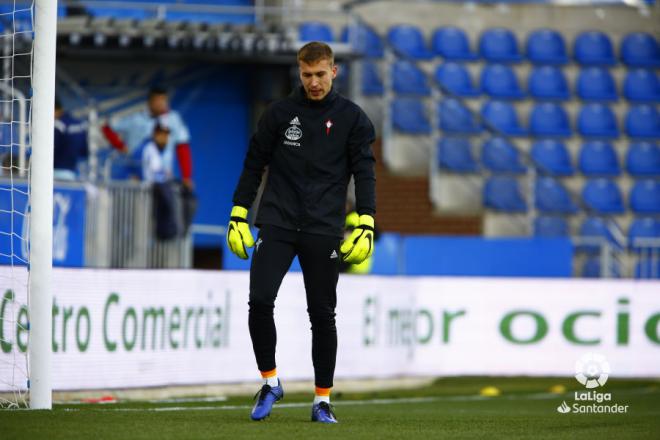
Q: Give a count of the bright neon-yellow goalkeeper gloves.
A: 2